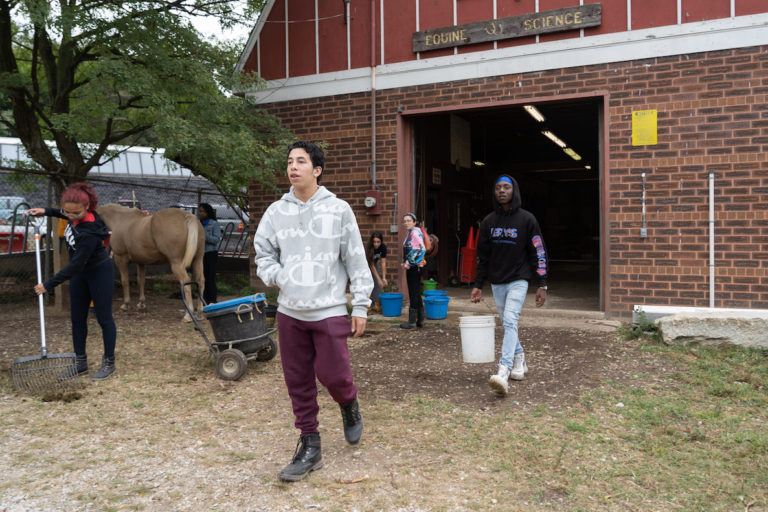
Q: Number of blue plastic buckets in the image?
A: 3